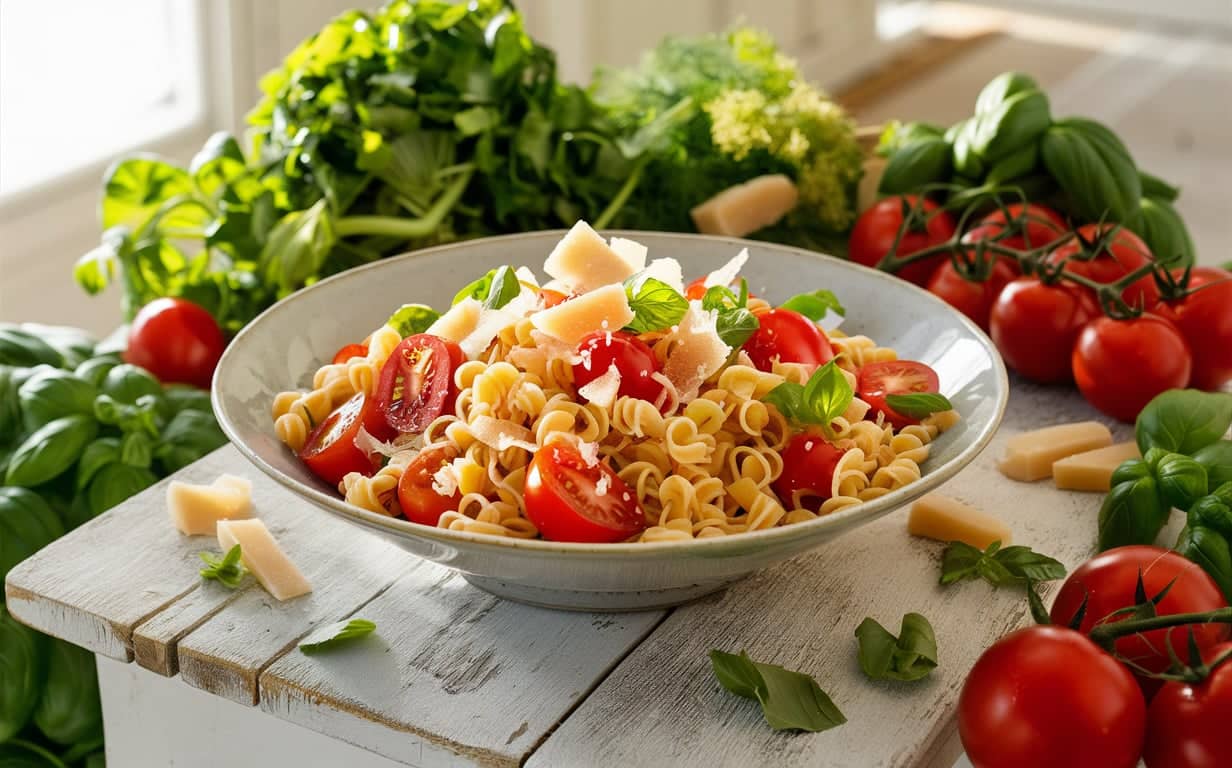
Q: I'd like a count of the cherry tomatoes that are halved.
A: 4